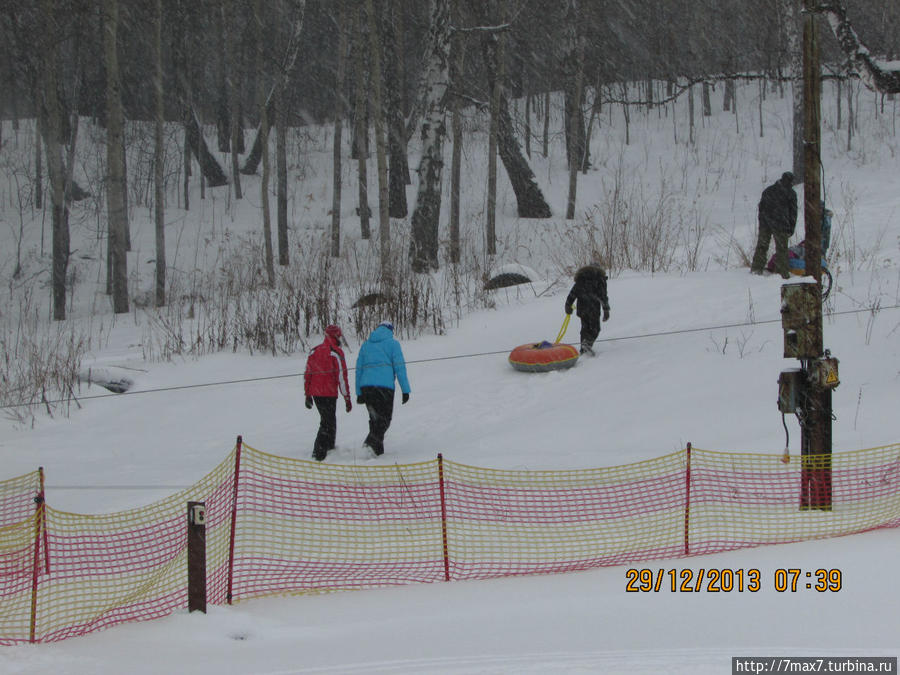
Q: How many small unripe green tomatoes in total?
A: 0